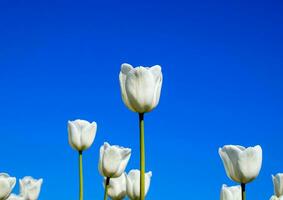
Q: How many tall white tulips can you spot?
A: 4